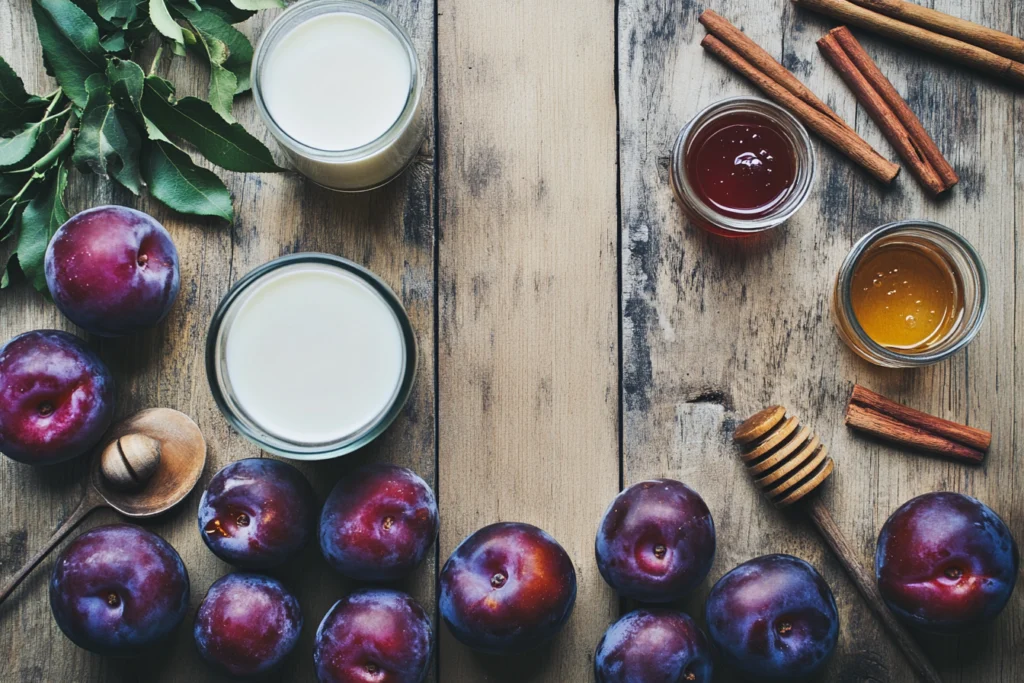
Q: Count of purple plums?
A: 12